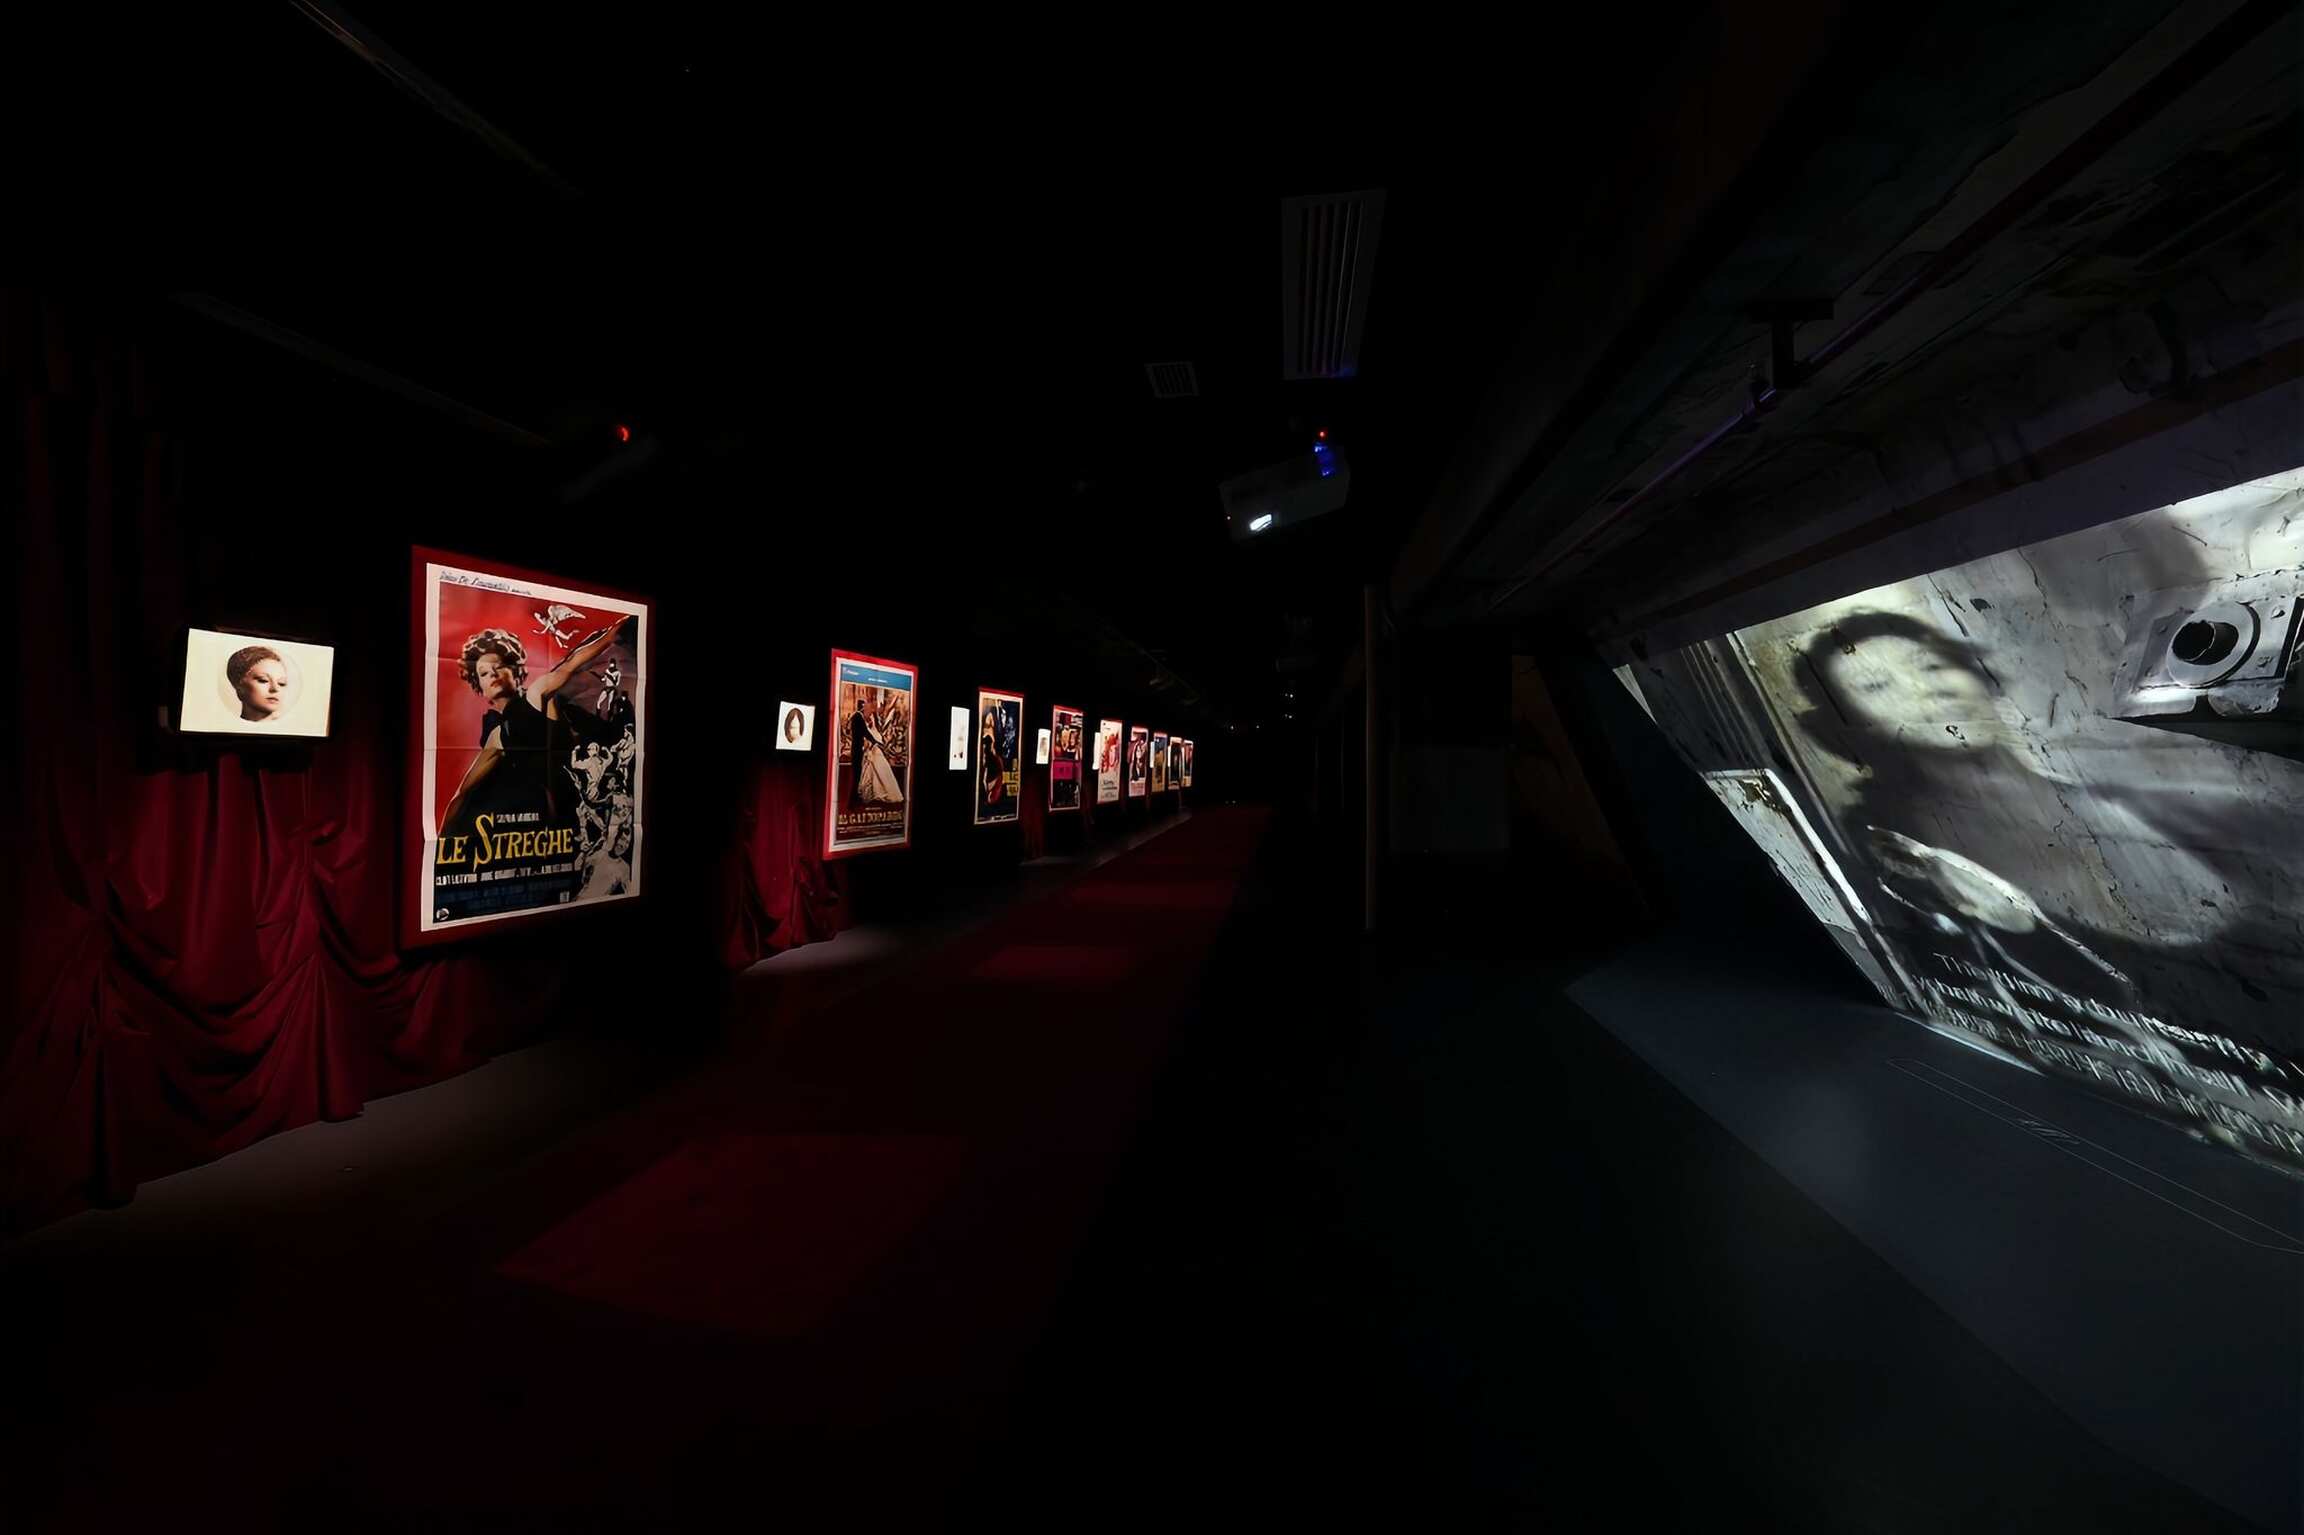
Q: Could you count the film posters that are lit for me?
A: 9